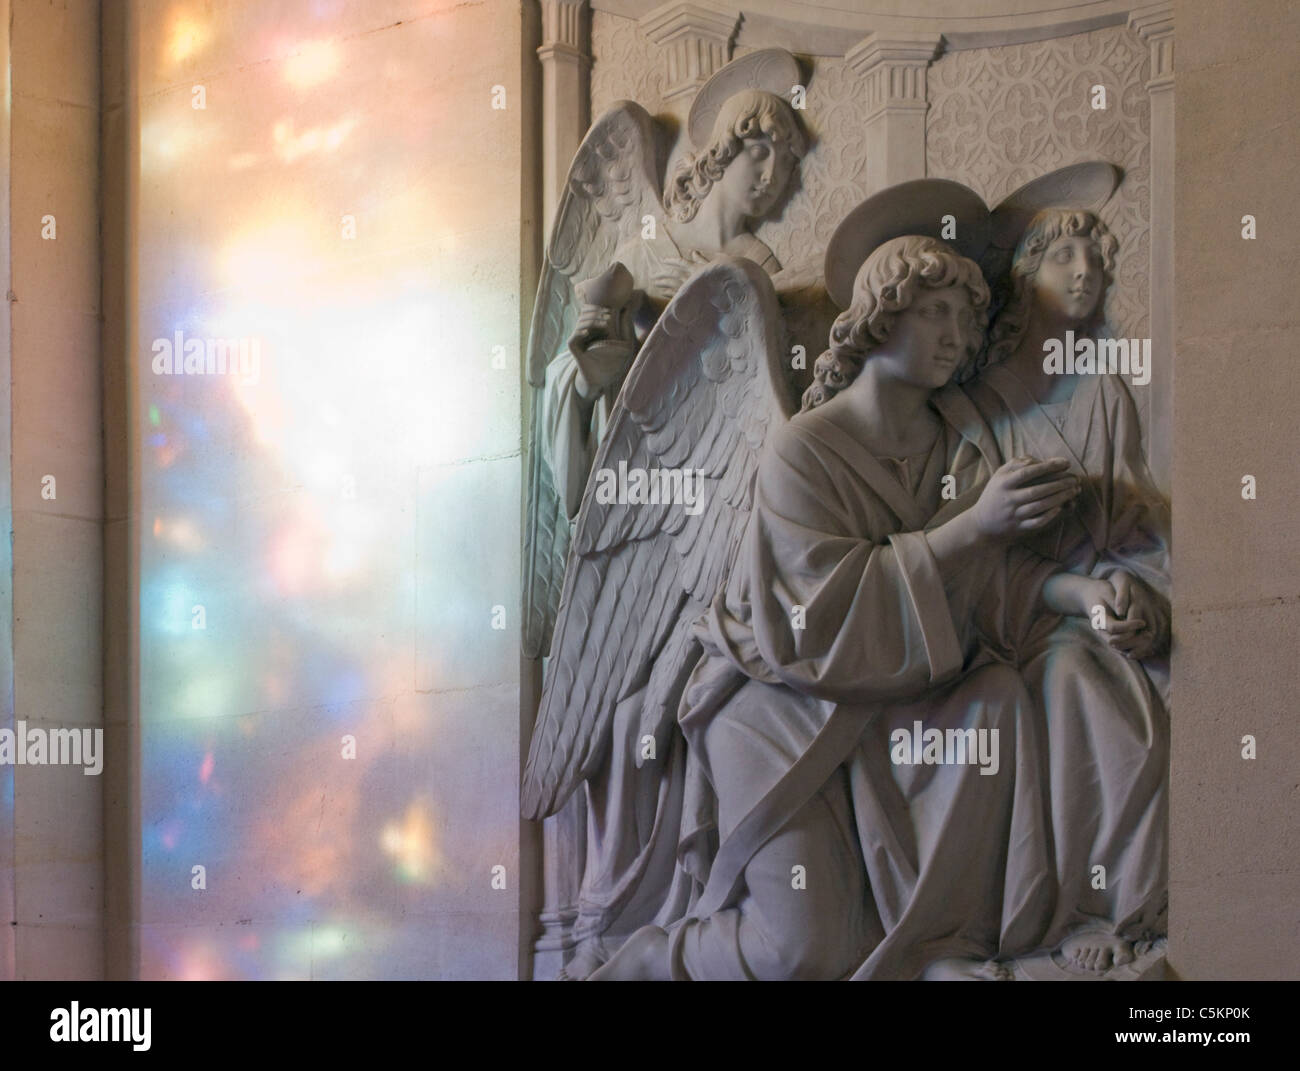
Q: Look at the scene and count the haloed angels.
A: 3